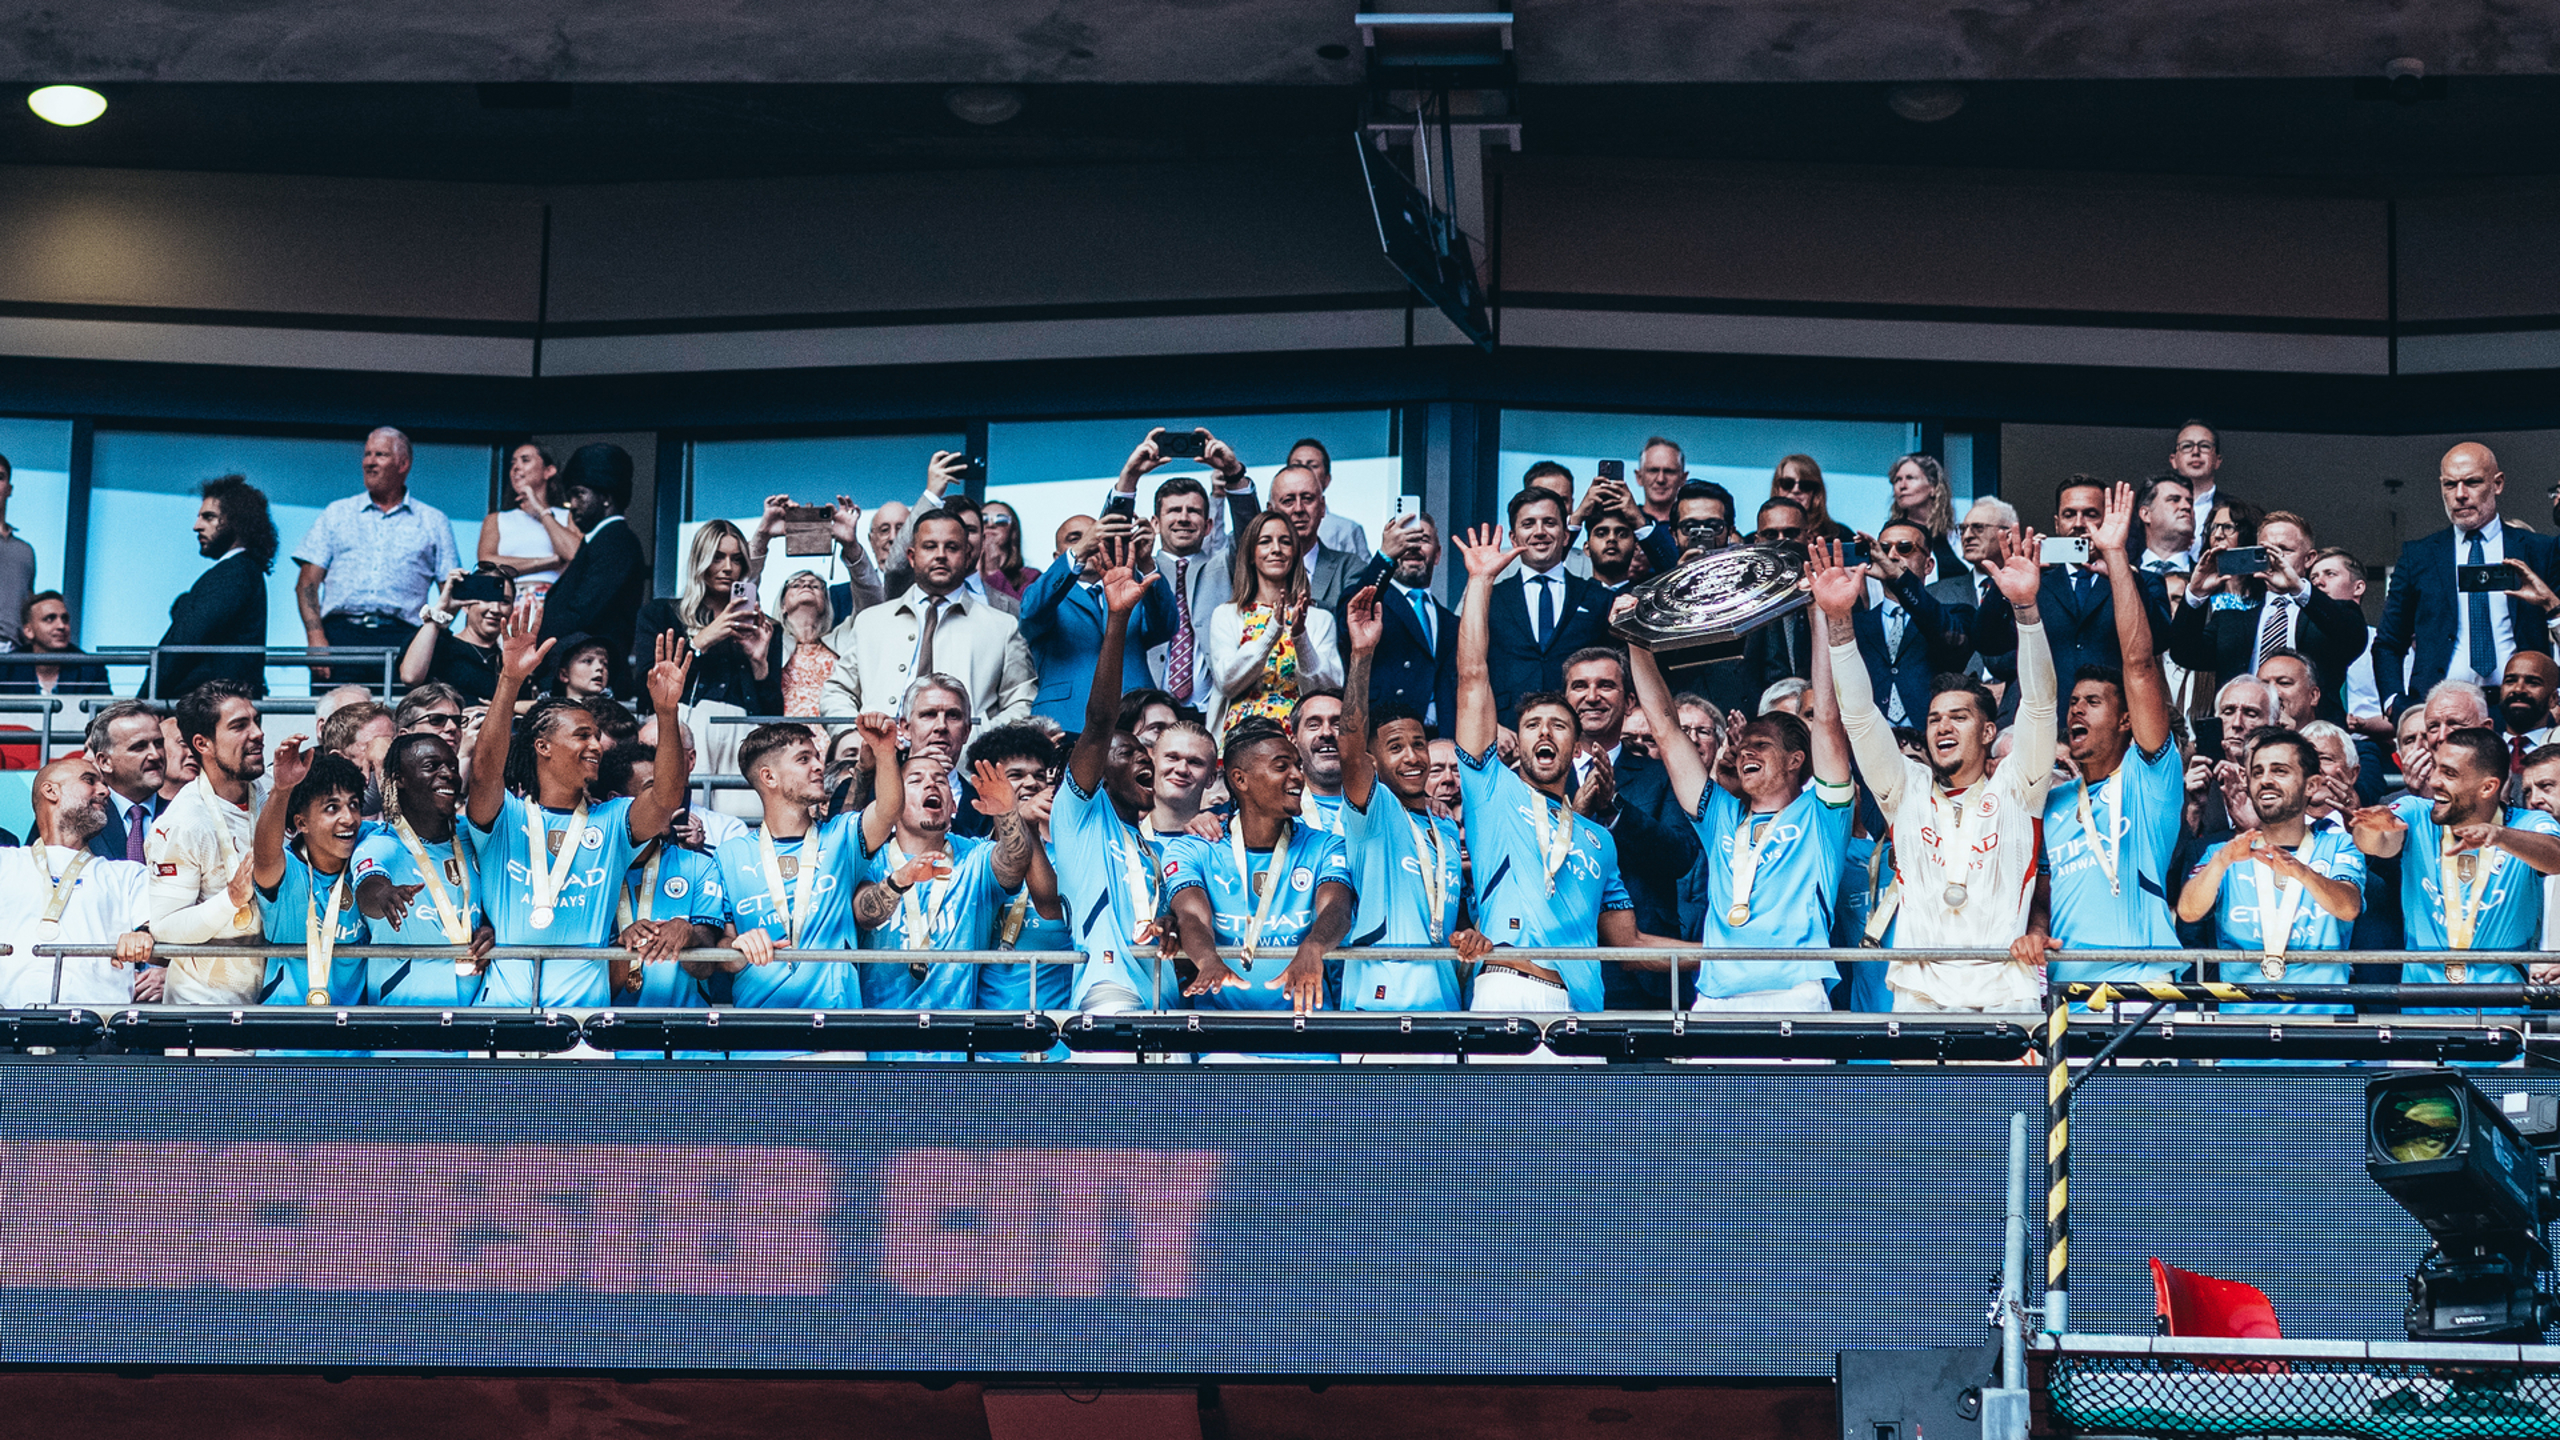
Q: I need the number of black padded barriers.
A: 6